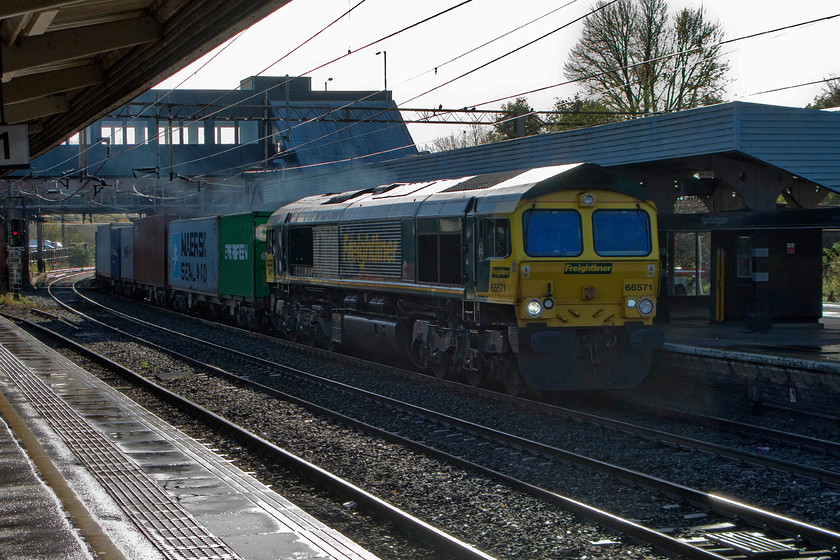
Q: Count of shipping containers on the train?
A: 6